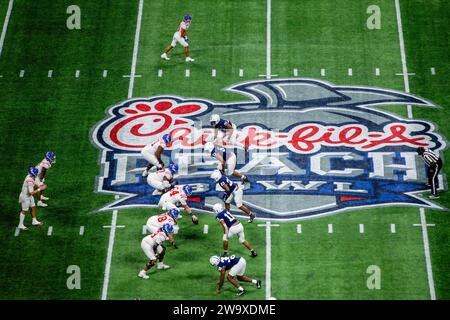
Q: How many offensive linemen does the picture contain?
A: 5